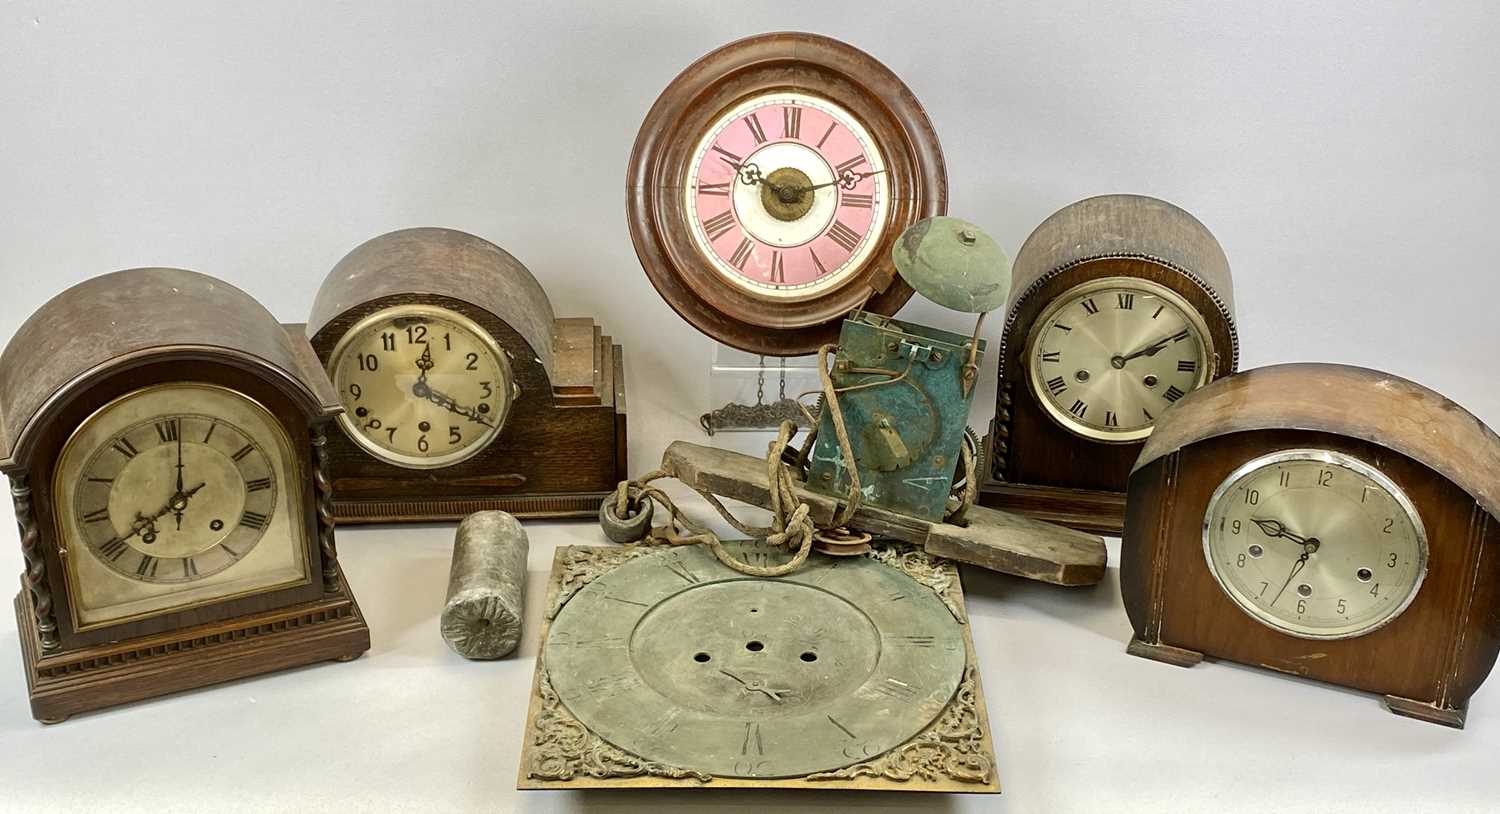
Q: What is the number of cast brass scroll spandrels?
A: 4